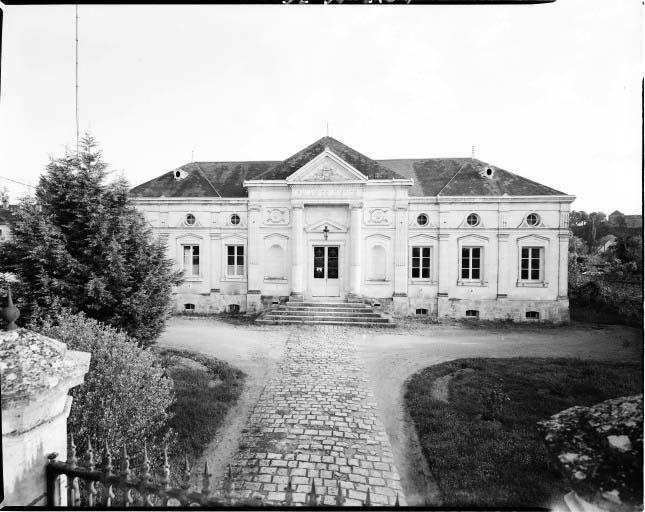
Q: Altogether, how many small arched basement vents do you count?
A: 5